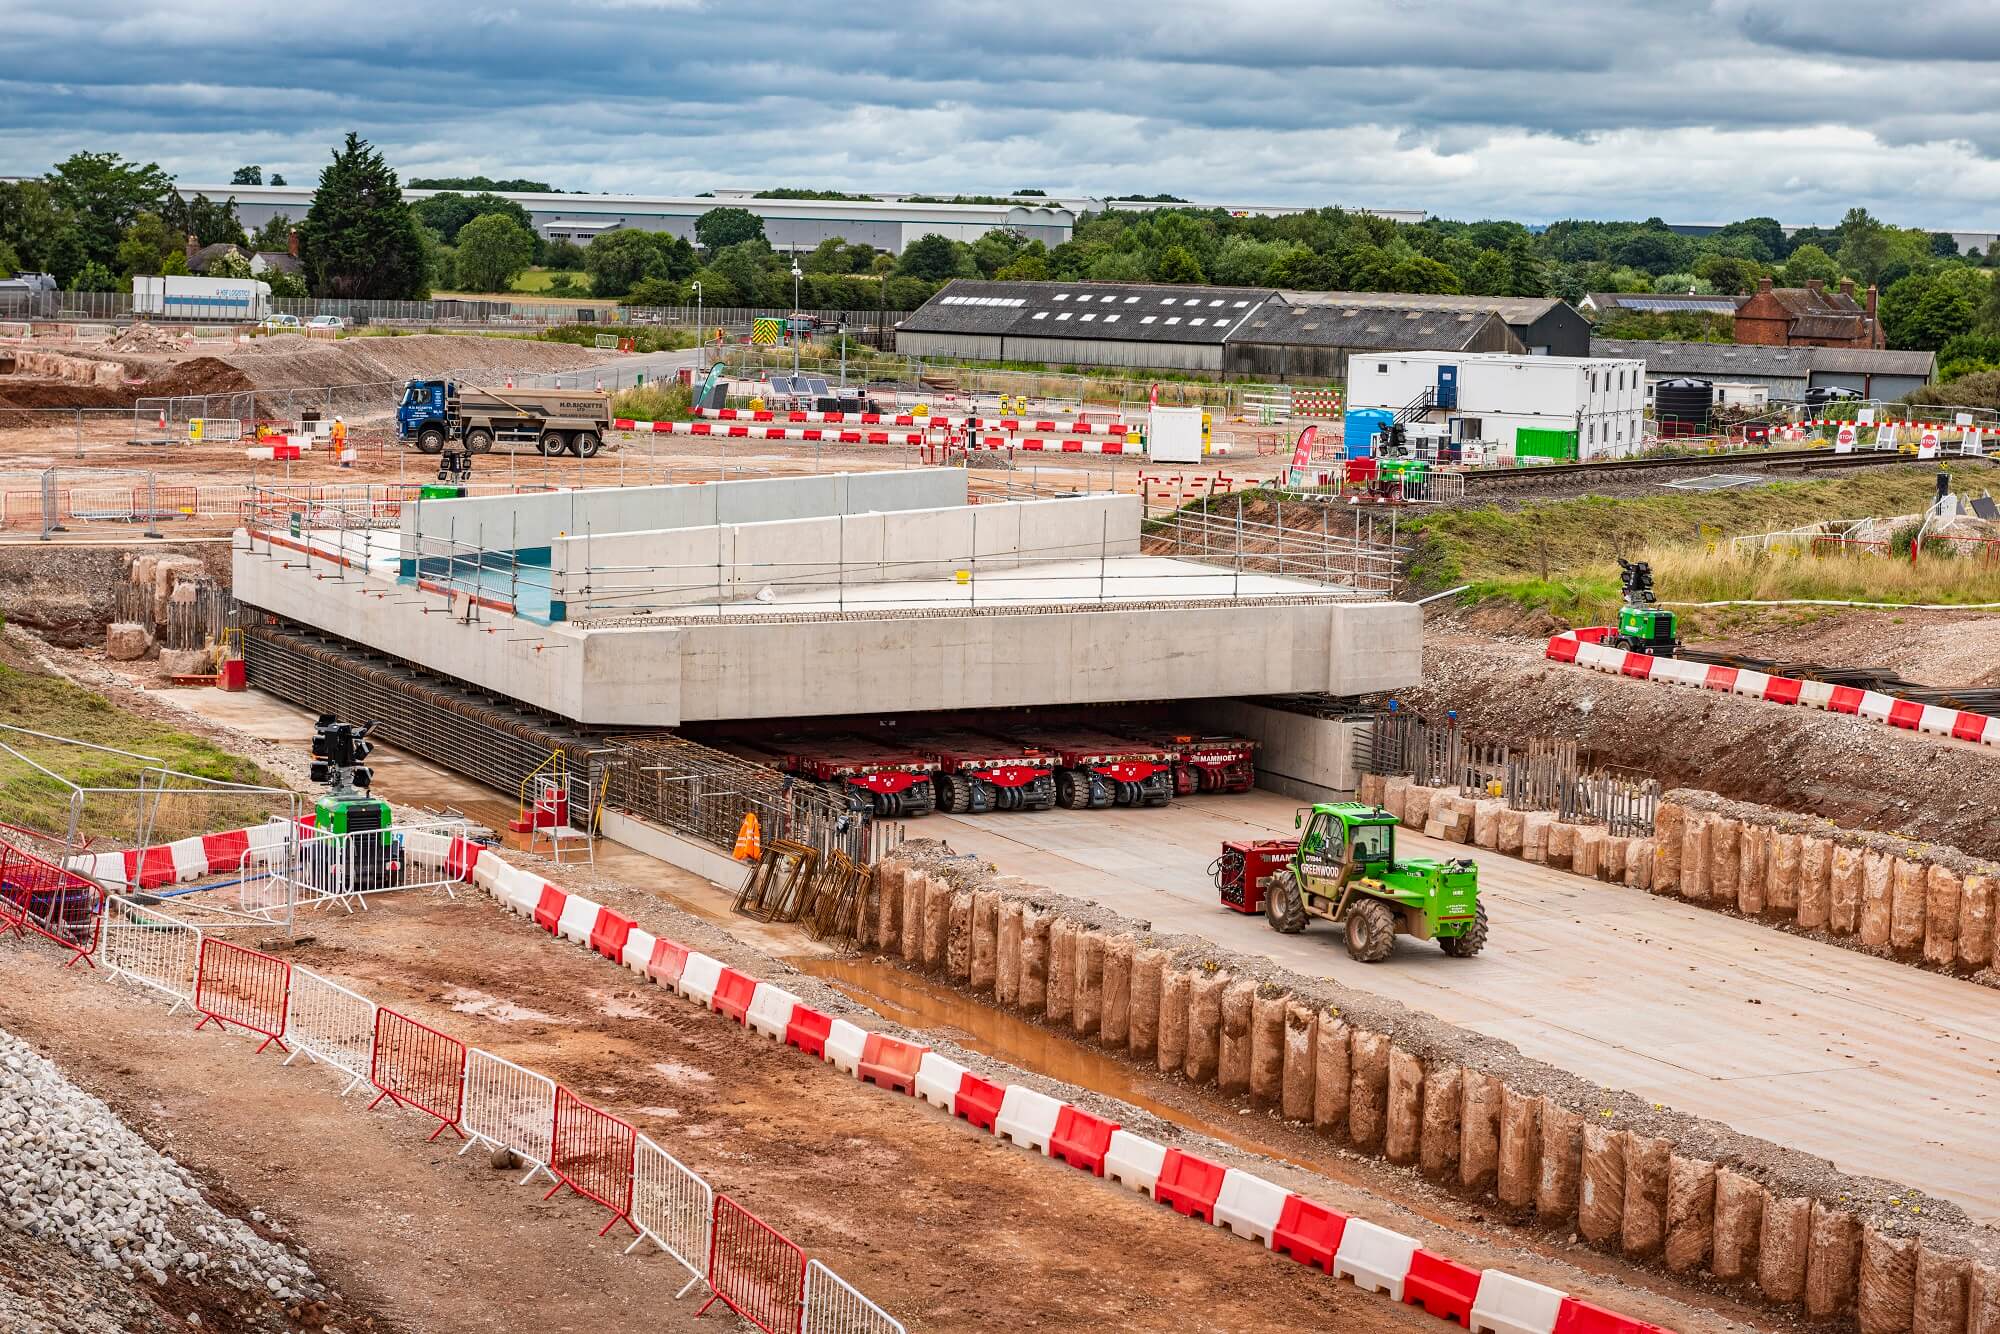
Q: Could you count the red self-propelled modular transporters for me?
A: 4